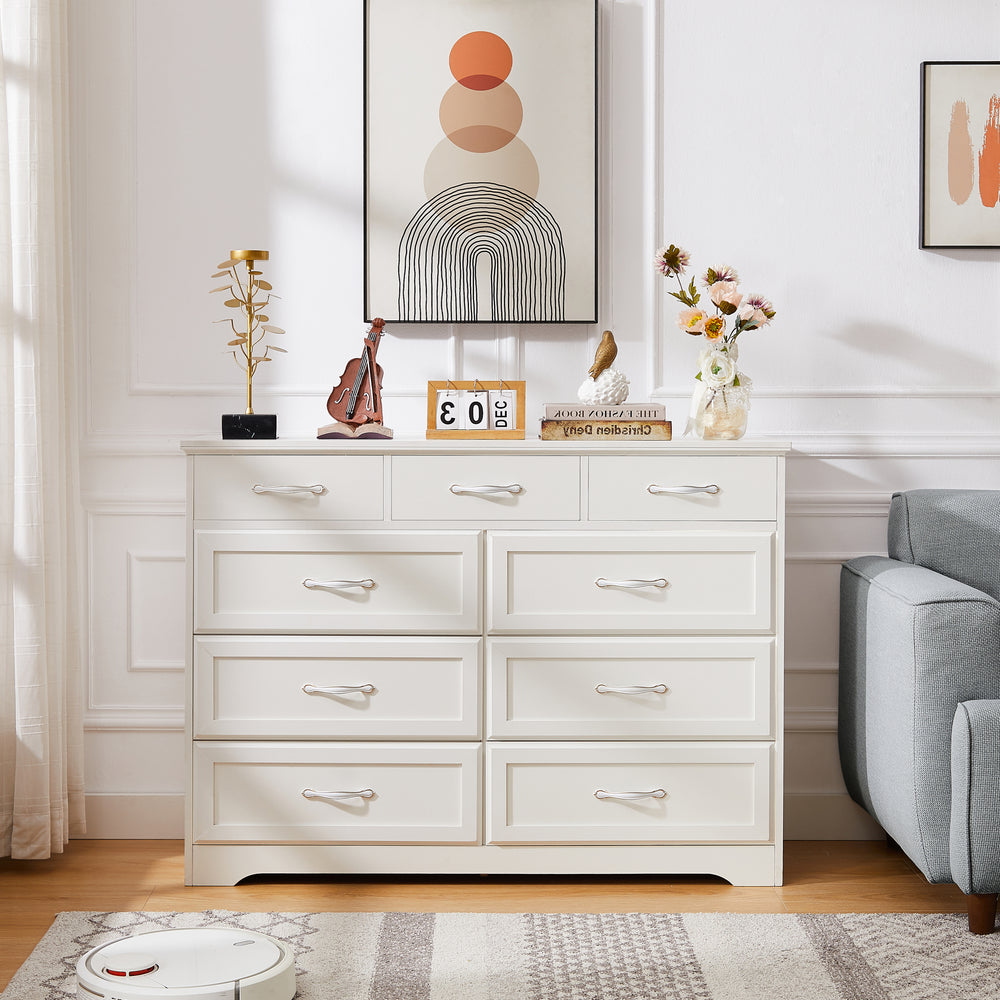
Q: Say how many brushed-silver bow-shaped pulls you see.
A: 9